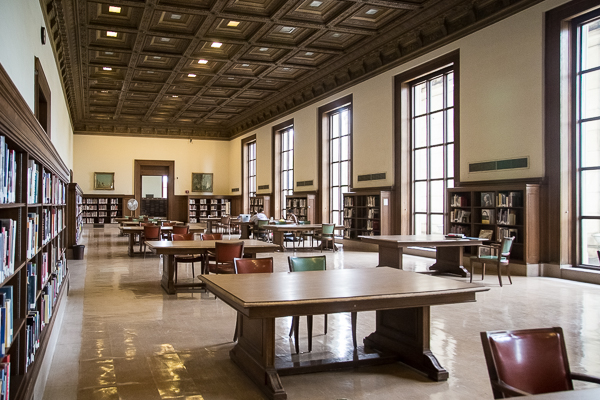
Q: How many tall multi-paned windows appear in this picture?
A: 5